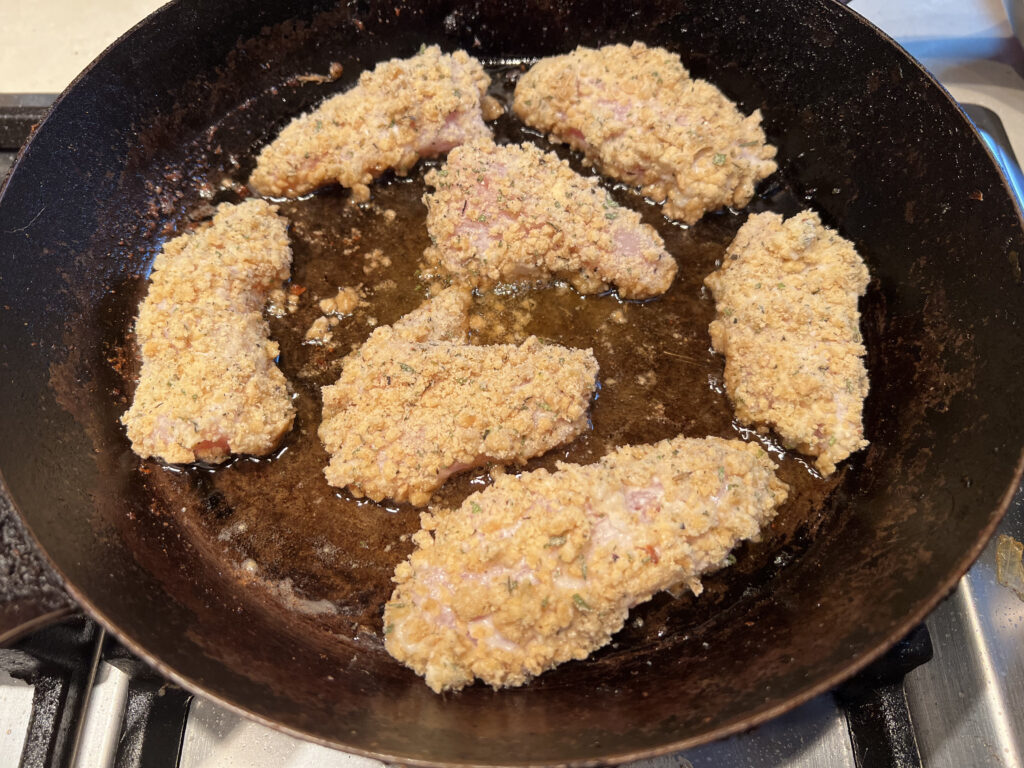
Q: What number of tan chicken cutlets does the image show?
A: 7